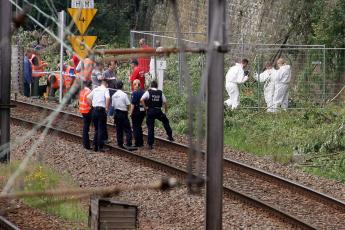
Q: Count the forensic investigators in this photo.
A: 3